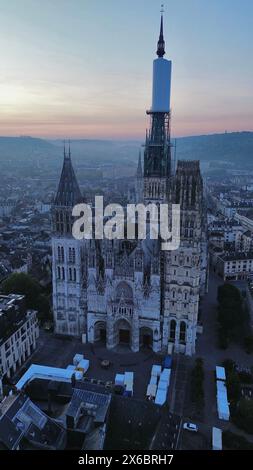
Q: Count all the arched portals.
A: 3